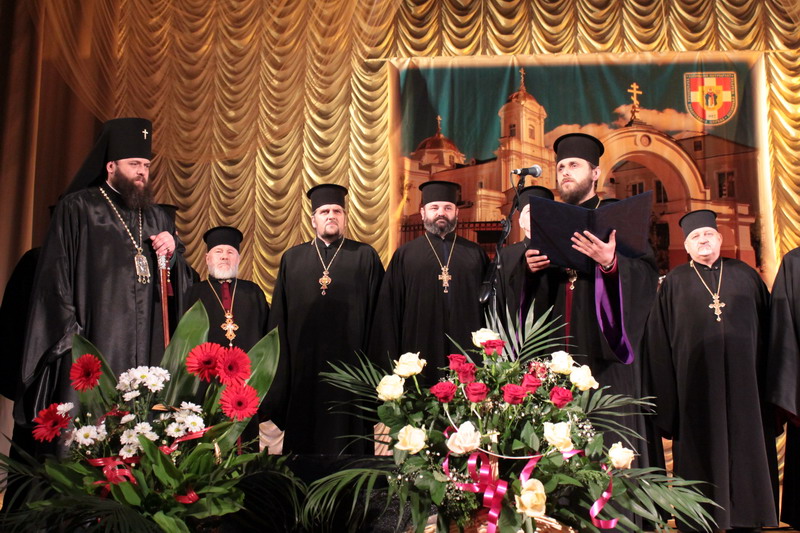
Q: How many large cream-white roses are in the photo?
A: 10